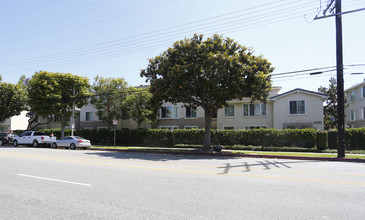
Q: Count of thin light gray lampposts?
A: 1